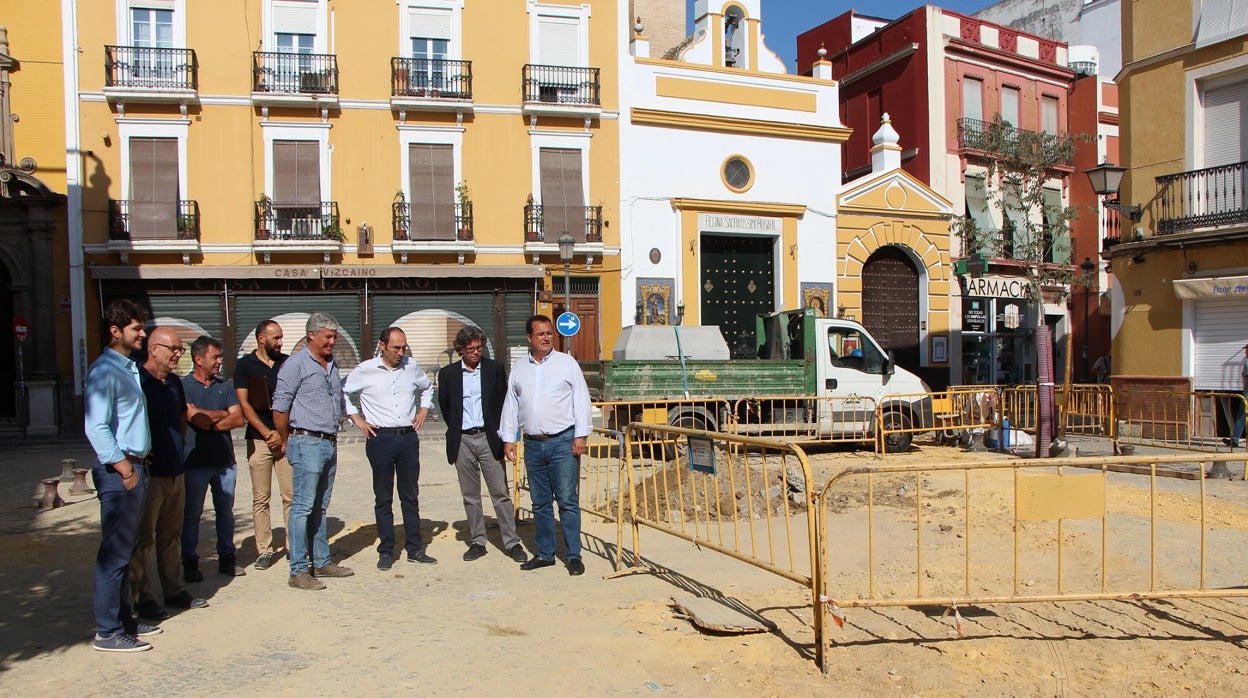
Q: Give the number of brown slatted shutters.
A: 4